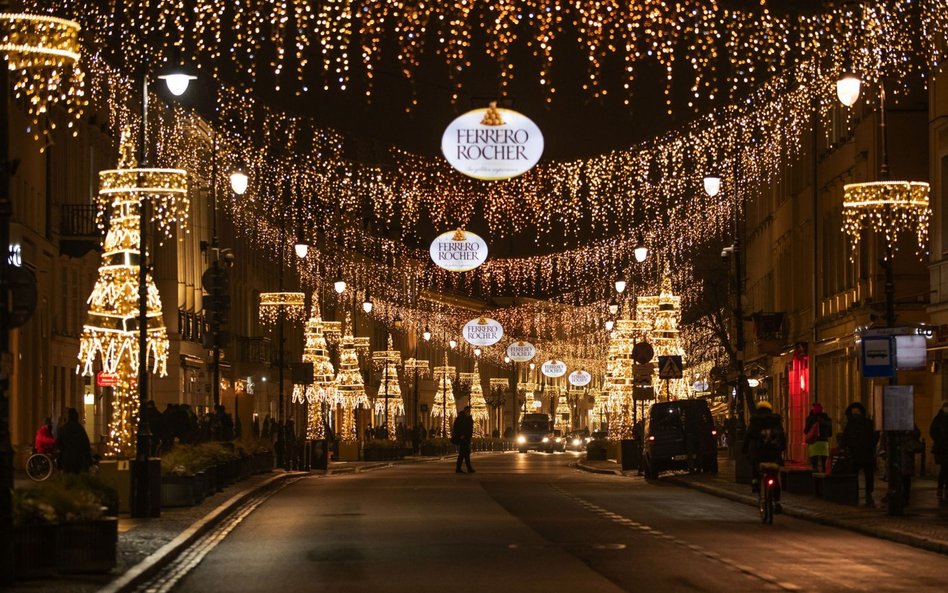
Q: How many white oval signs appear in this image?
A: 6